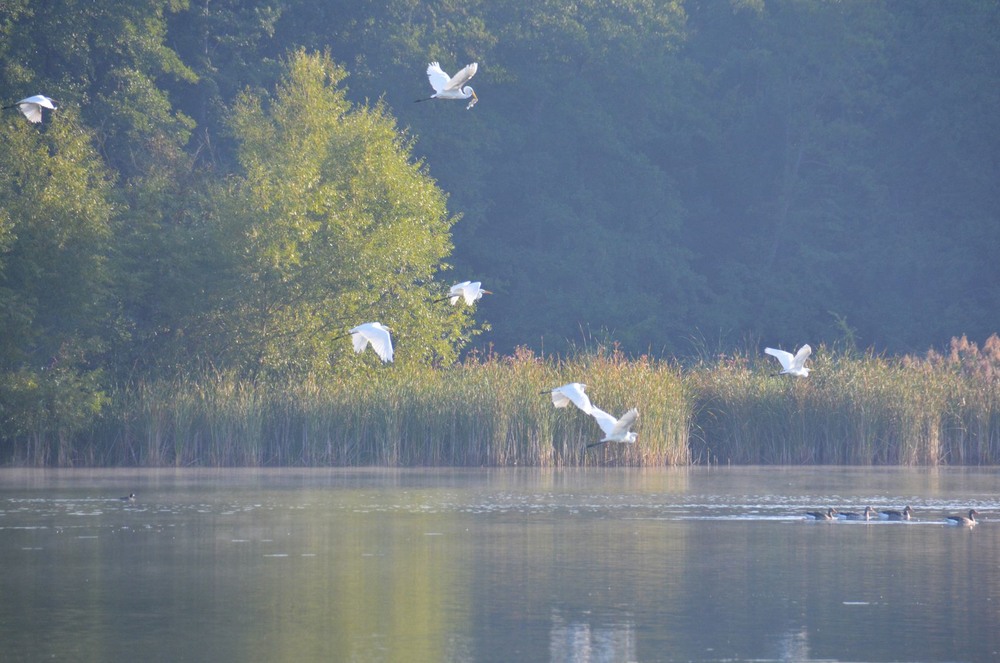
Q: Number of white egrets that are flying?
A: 7